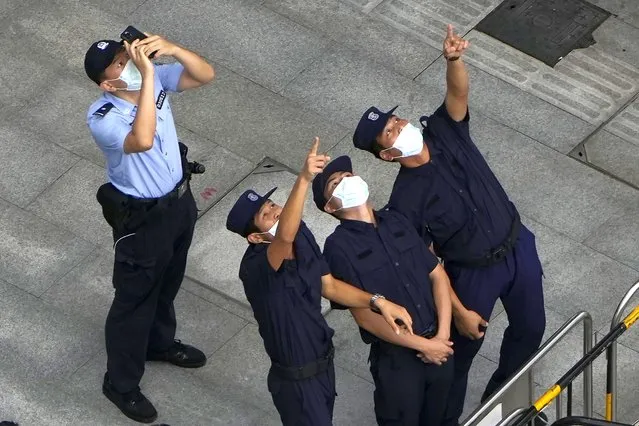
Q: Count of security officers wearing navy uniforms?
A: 3